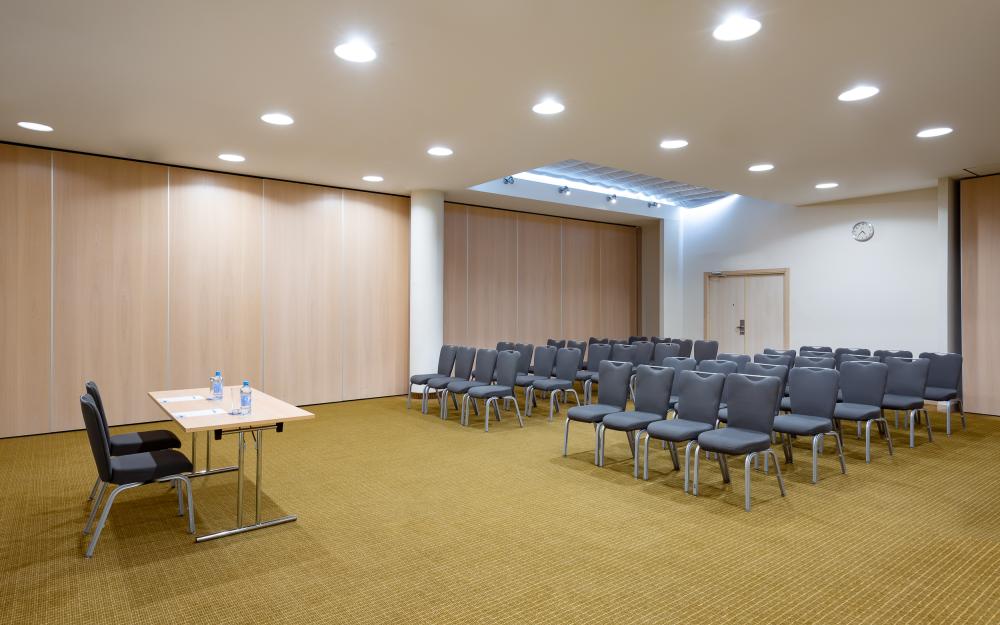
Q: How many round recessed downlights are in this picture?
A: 13